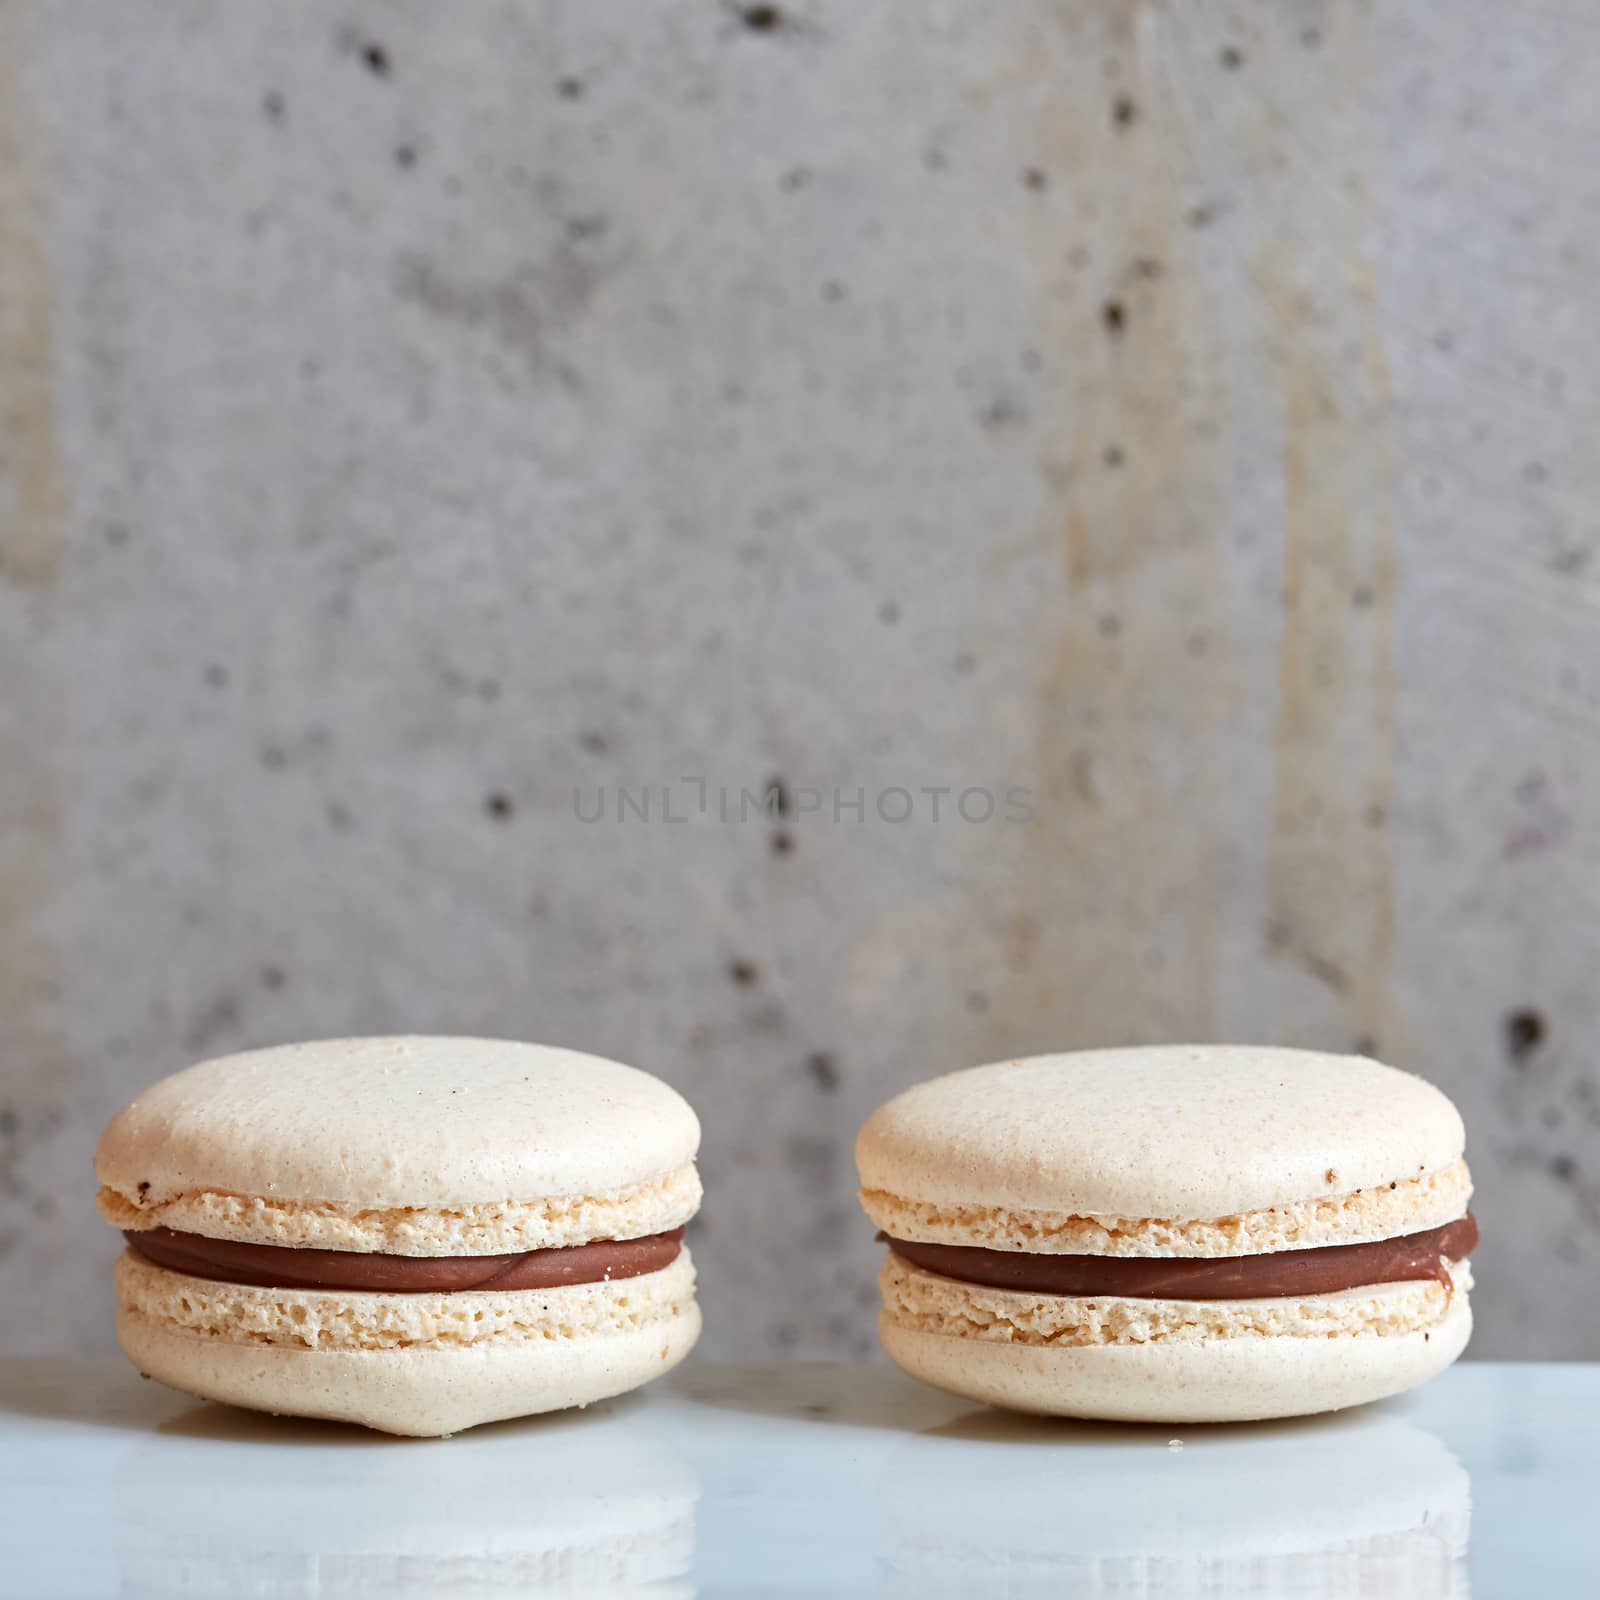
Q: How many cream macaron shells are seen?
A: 4